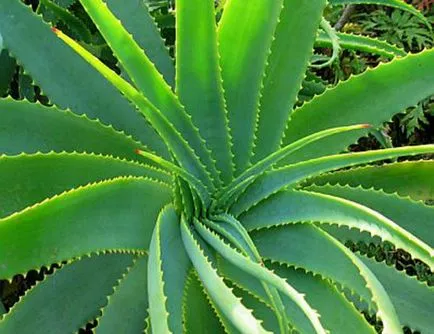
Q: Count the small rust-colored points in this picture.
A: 3